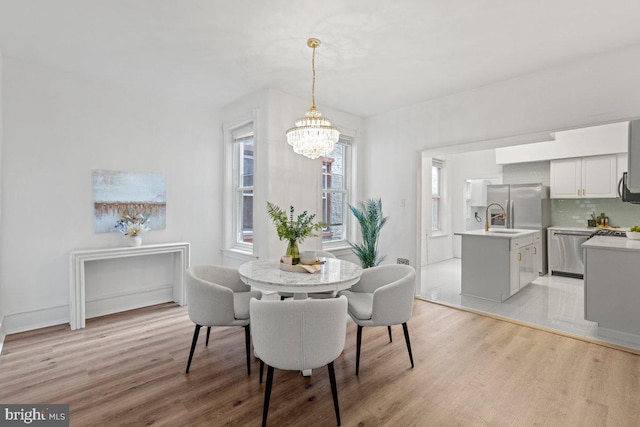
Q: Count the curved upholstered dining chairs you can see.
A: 4